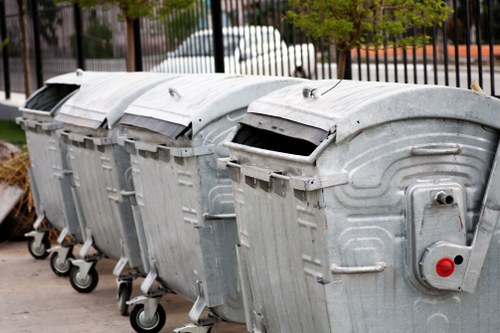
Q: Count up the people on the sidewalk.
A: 0